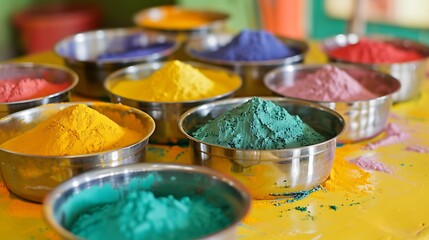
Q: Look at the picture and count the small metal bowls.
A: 10